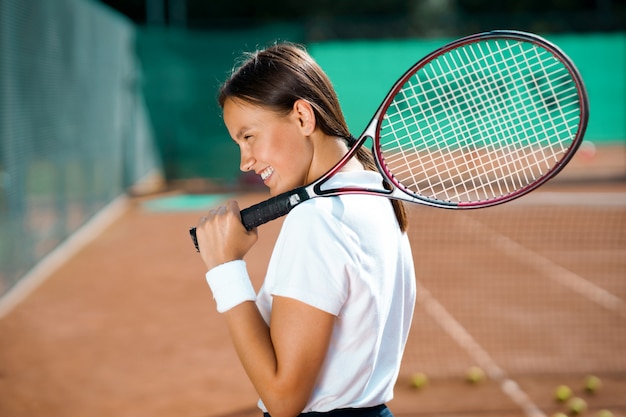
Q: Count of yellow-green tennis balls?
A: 7